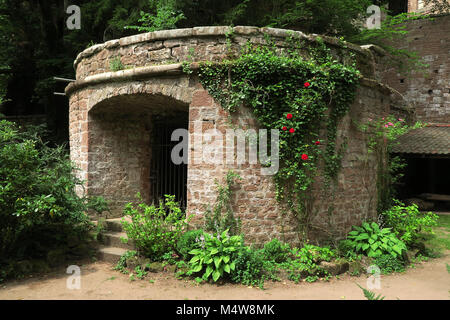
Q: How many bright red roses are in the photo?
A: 6